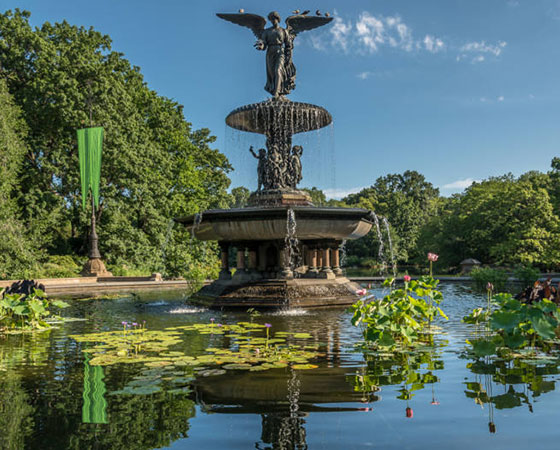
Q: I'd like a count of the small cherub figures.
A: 3